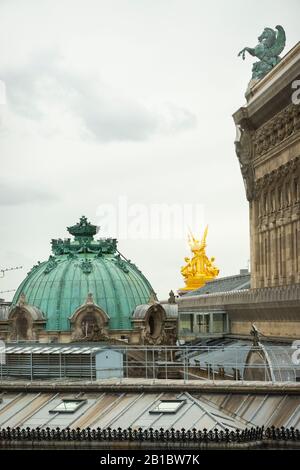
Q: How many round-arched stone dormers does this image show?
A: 3